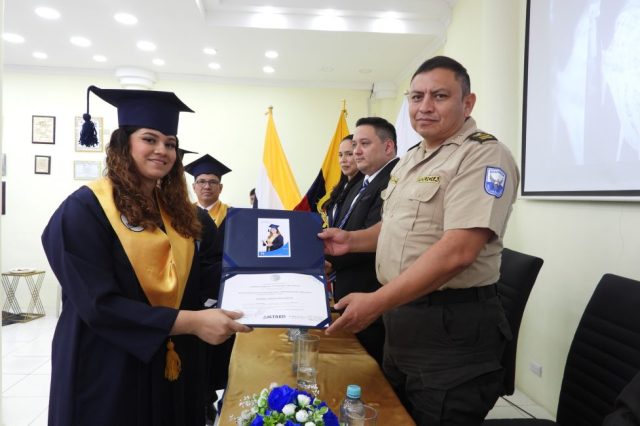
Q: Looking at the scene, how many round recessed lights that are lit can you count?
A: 12